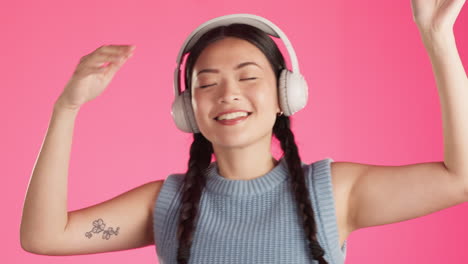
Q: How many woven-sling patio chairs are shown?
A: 0